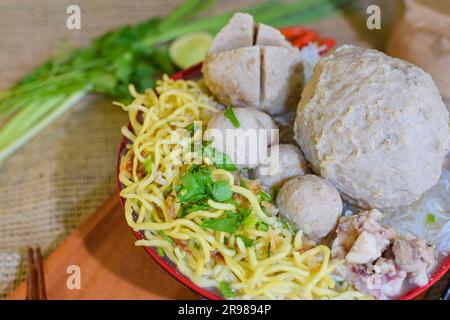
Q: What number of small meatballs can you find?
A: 3